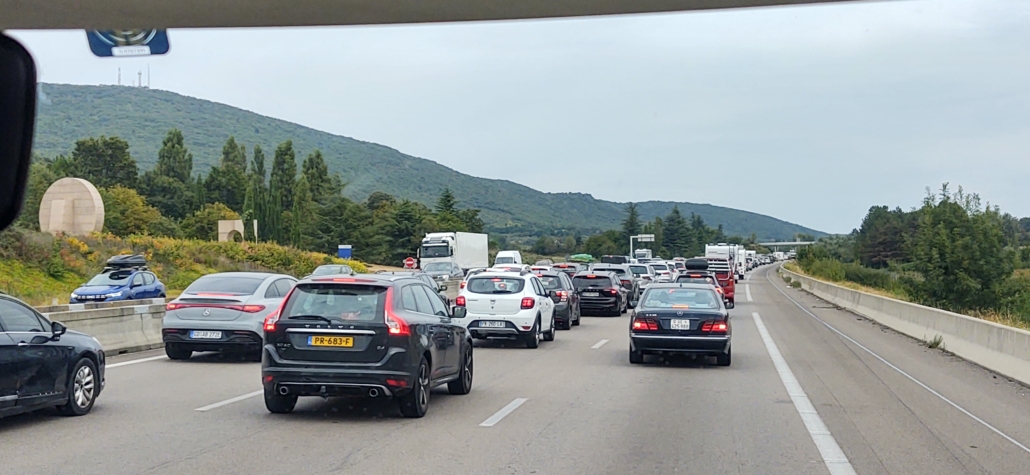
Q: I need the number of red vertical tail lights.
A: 2